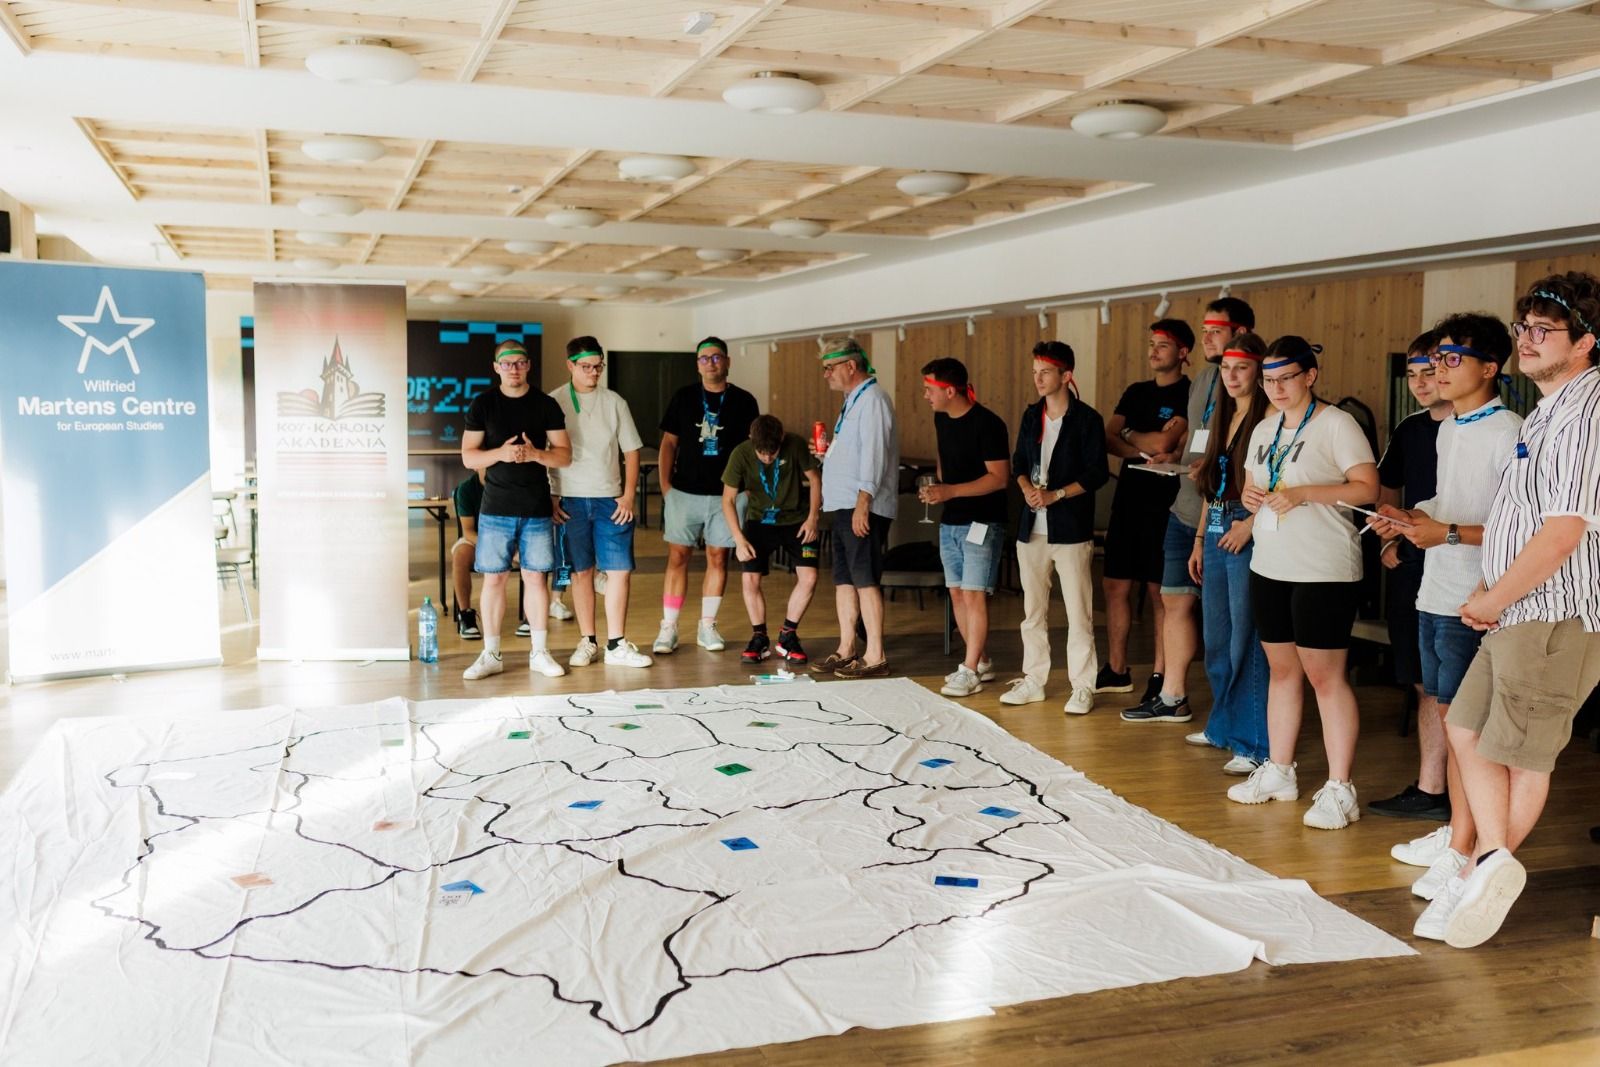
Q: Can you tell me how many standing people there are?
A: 14